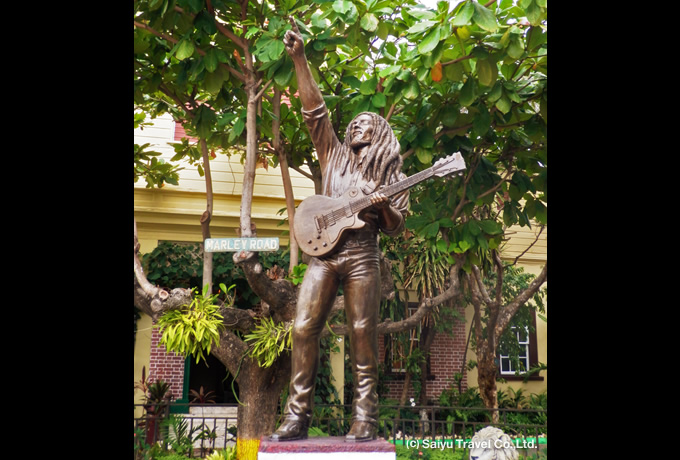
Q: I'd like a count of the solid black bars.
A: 2